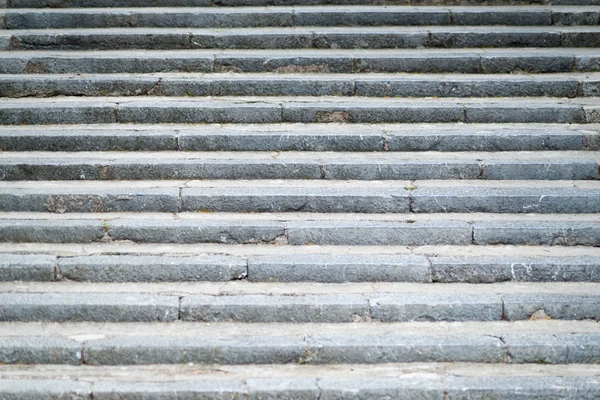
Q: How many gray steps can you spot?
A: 14